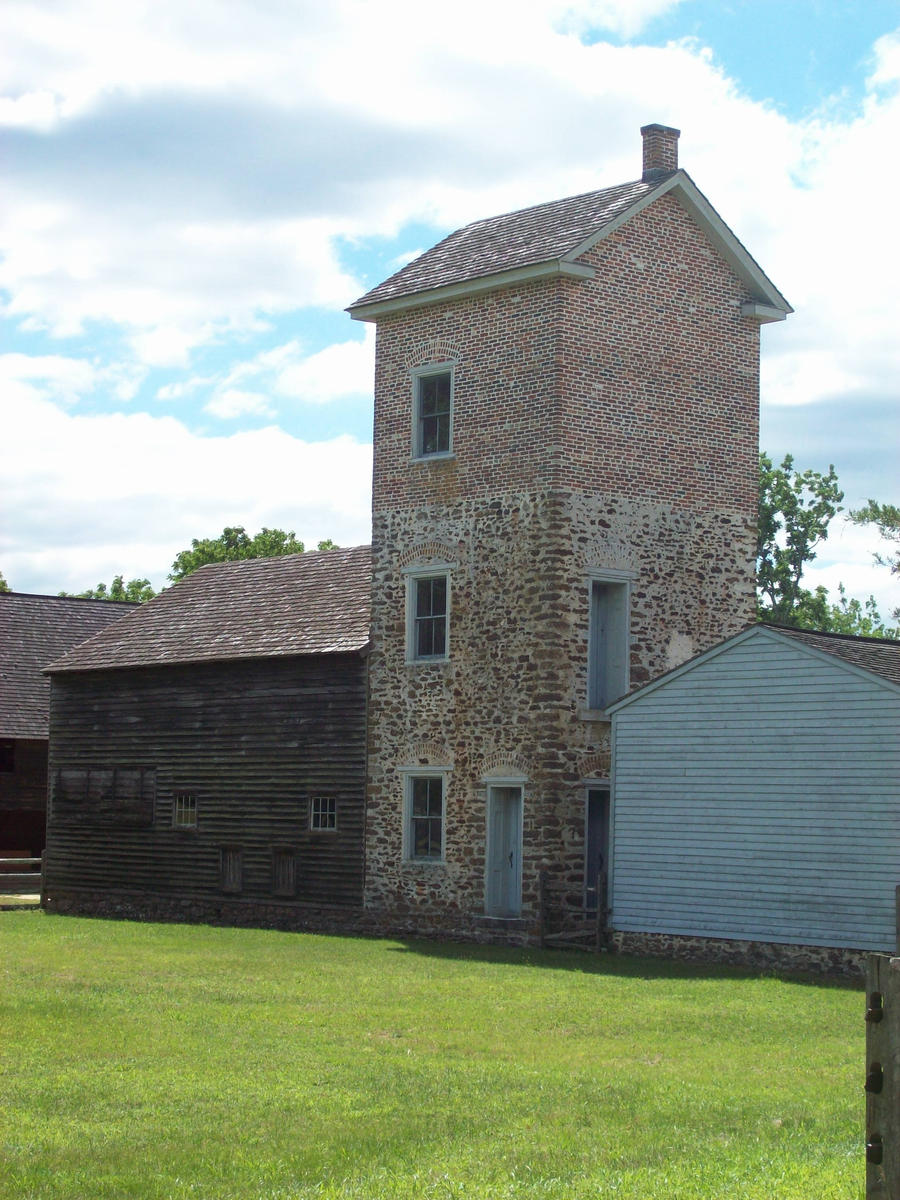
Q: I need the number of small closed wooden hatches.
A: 2